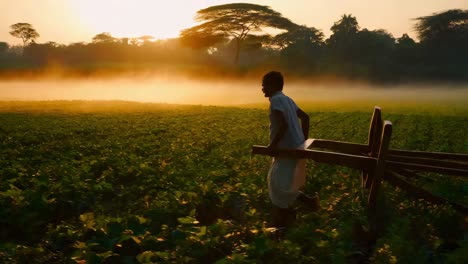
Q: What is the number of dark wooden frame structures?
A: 1